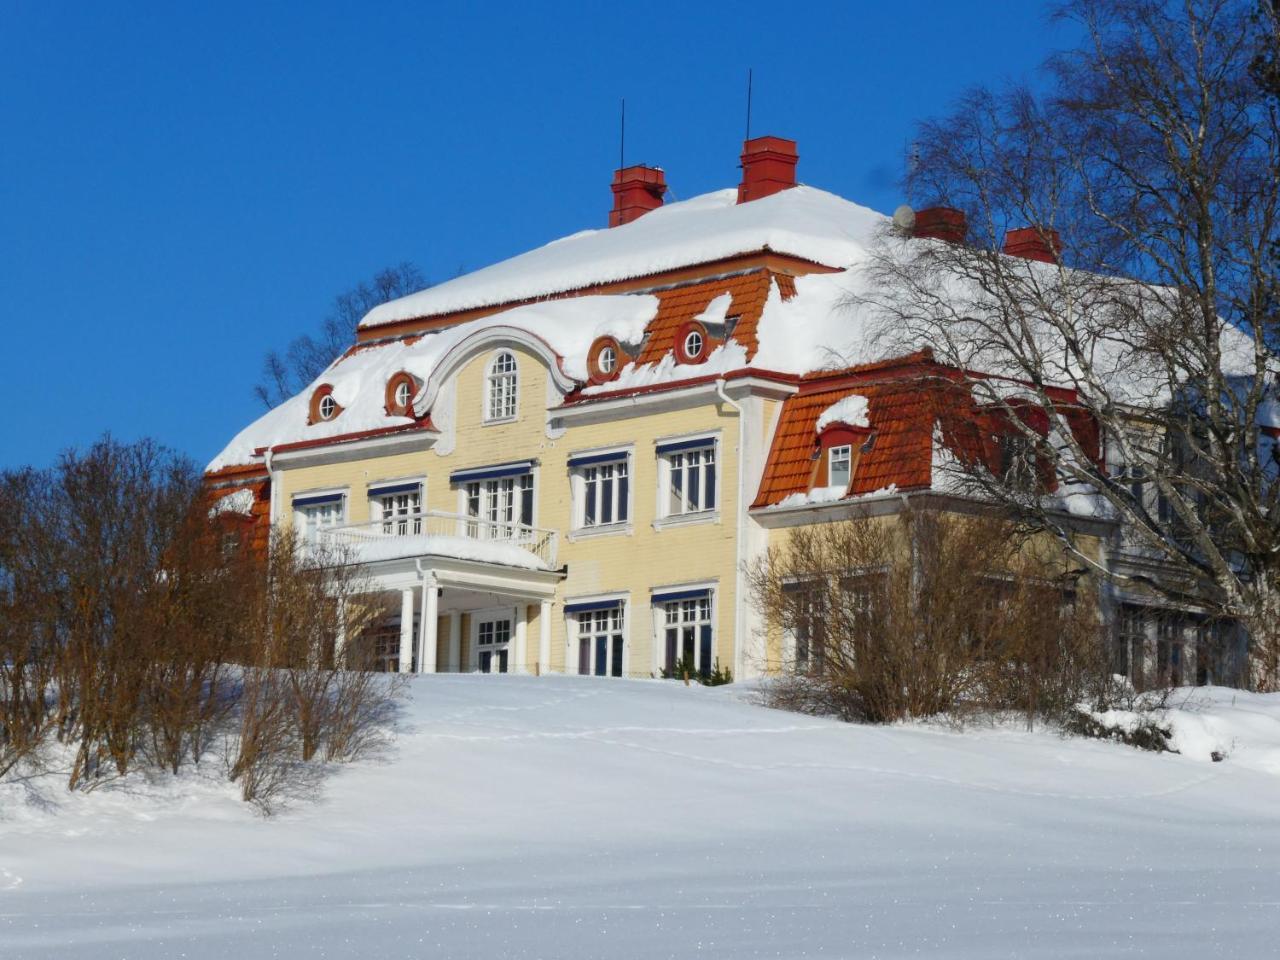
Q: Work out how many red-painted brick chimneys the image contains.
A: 4